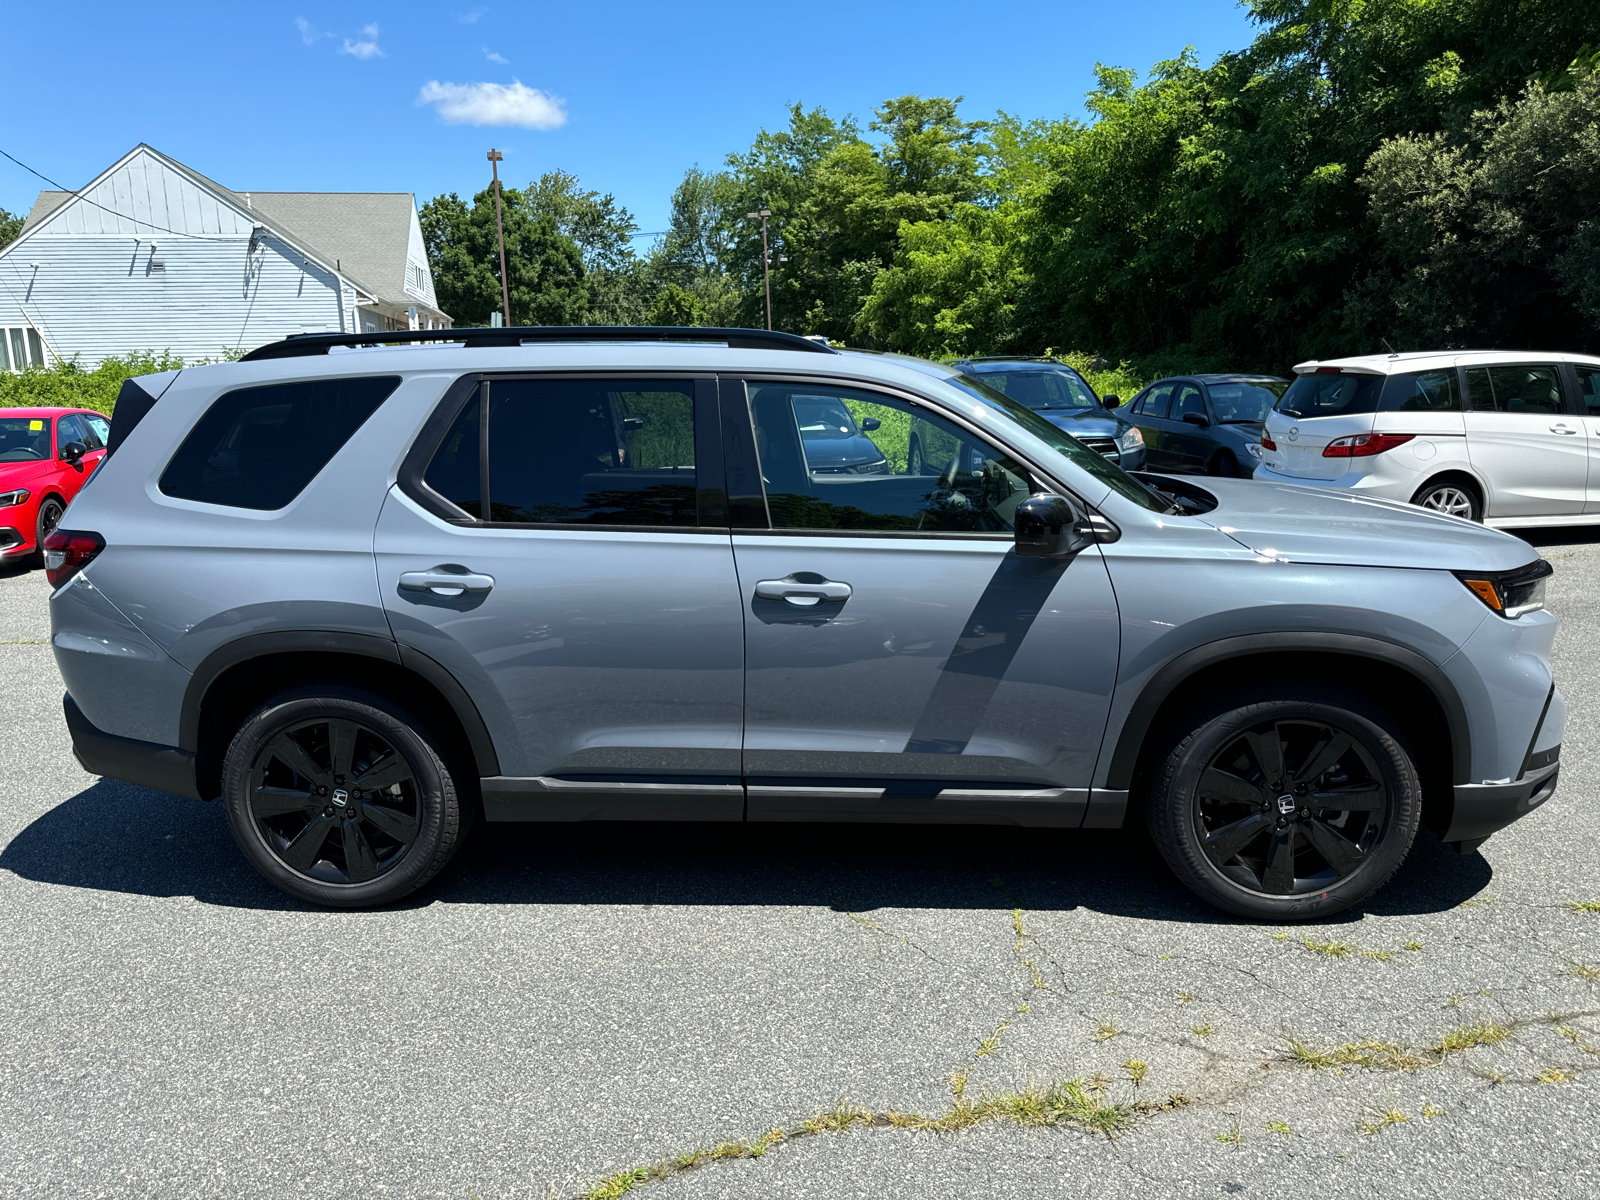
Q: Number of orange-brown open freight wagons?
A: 0